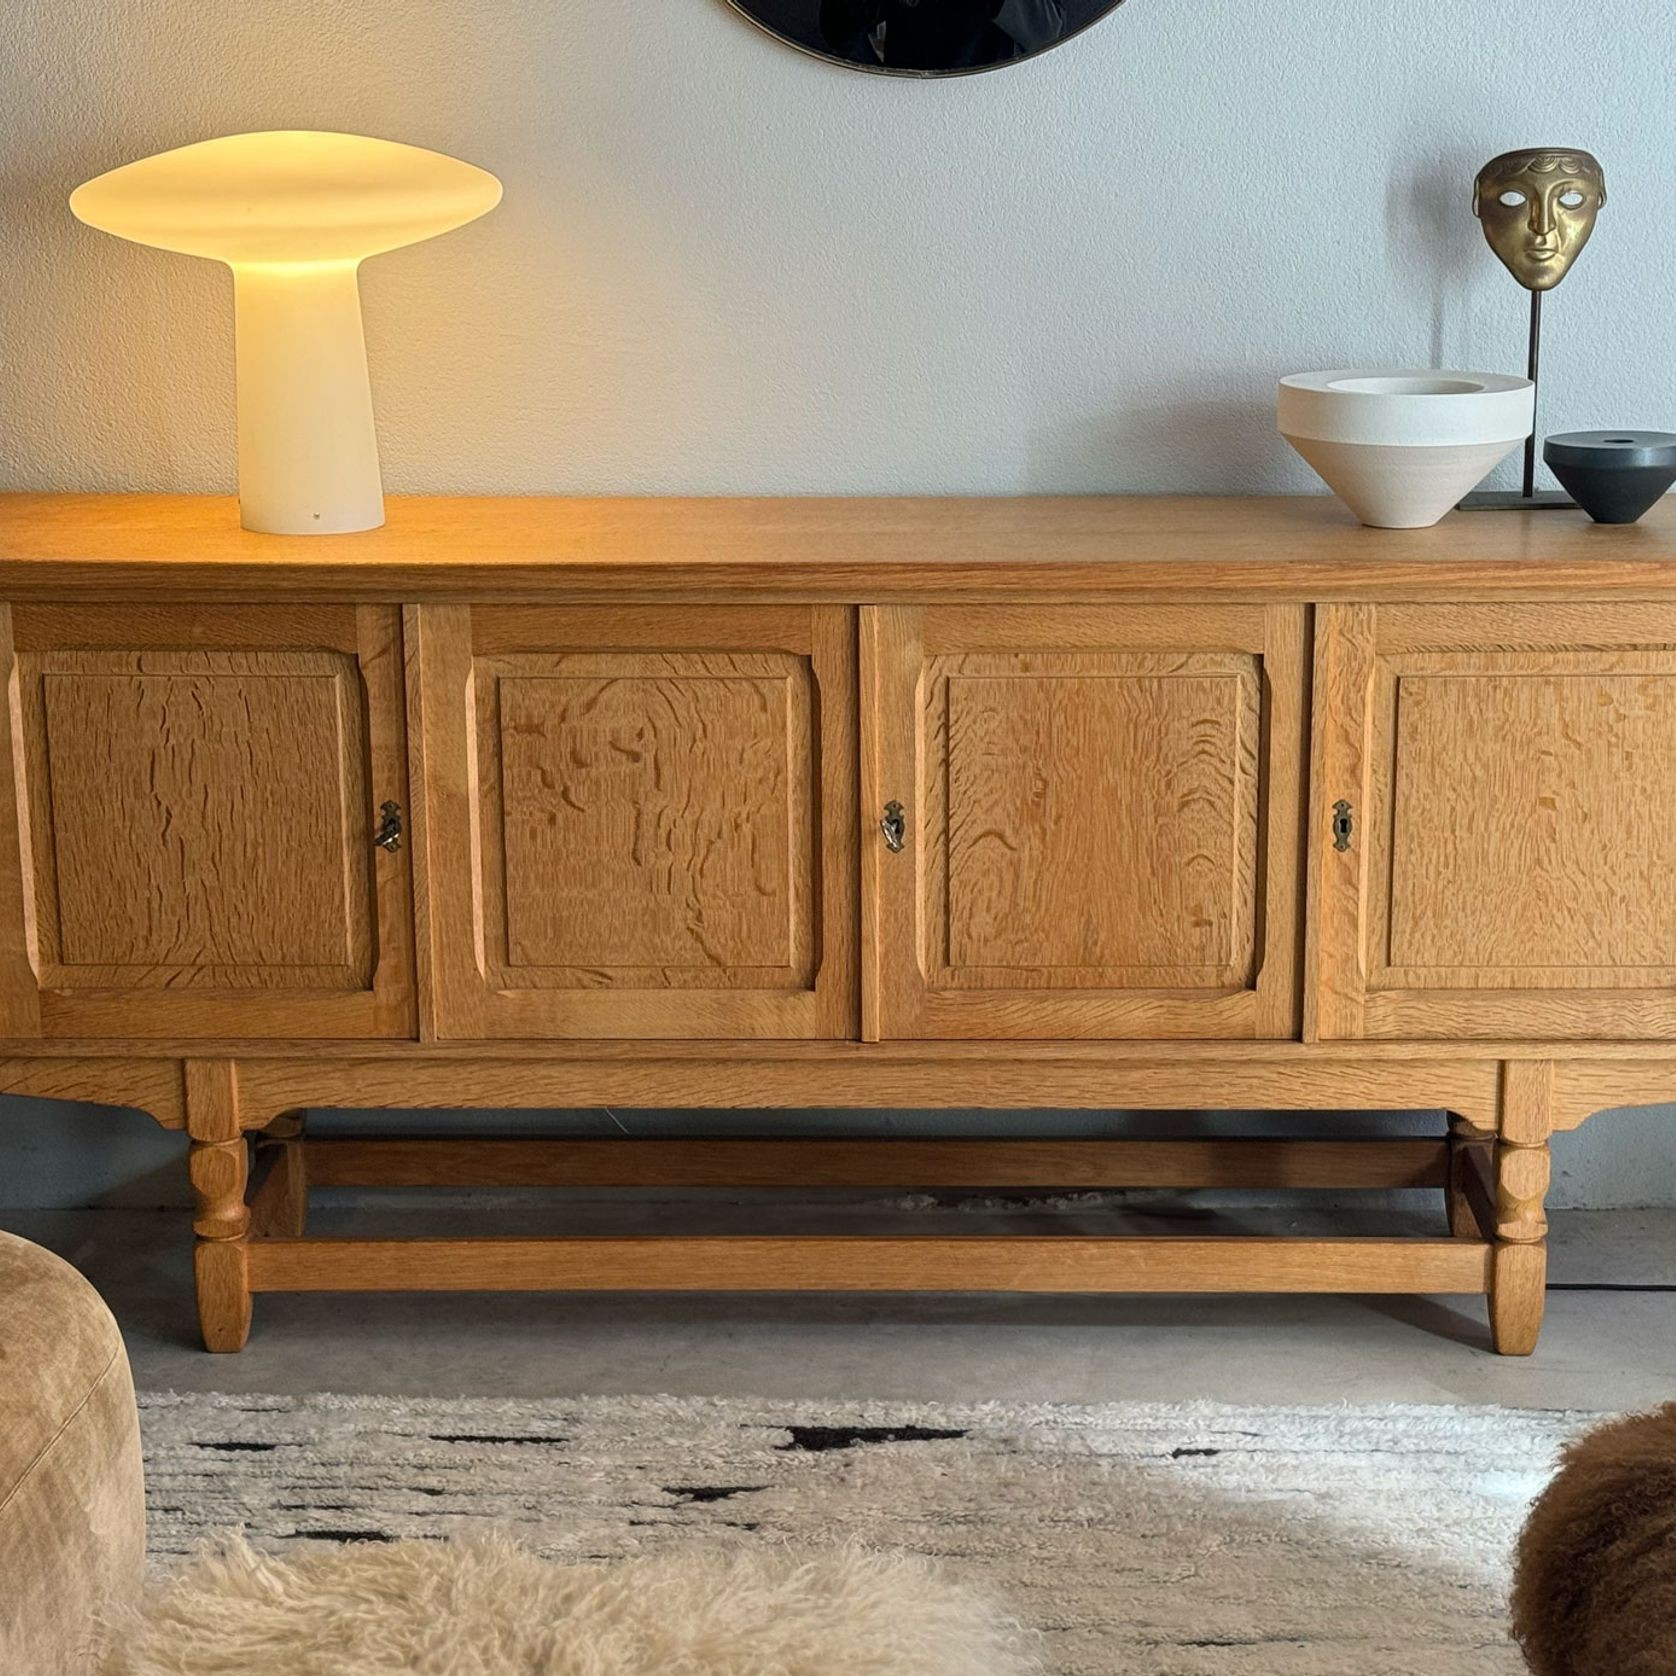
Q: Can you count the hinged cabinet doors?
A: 4